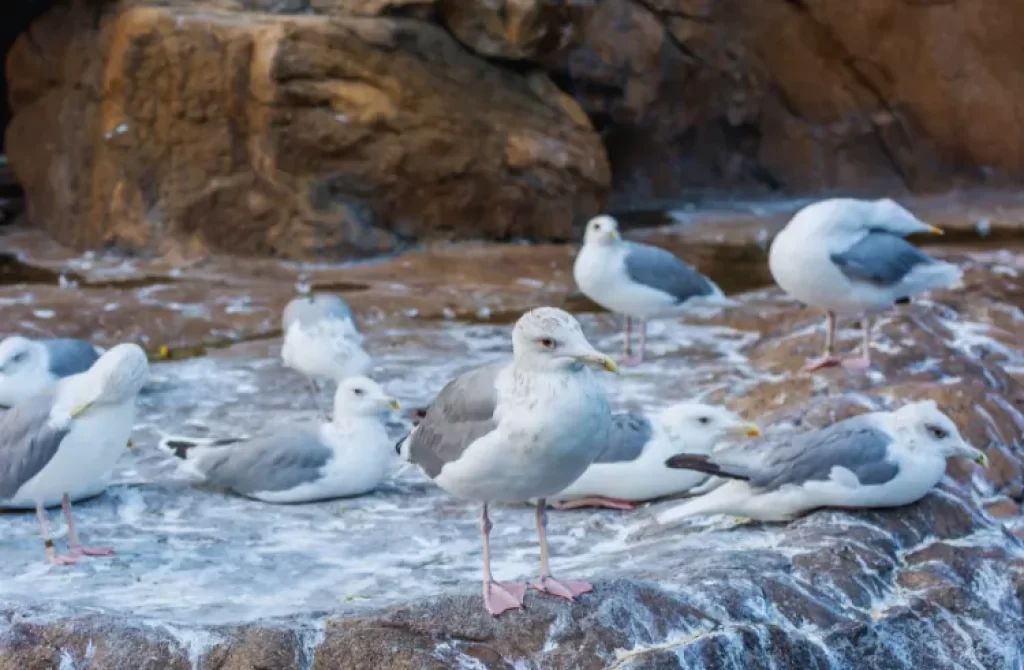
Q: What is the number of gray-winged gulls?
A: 9